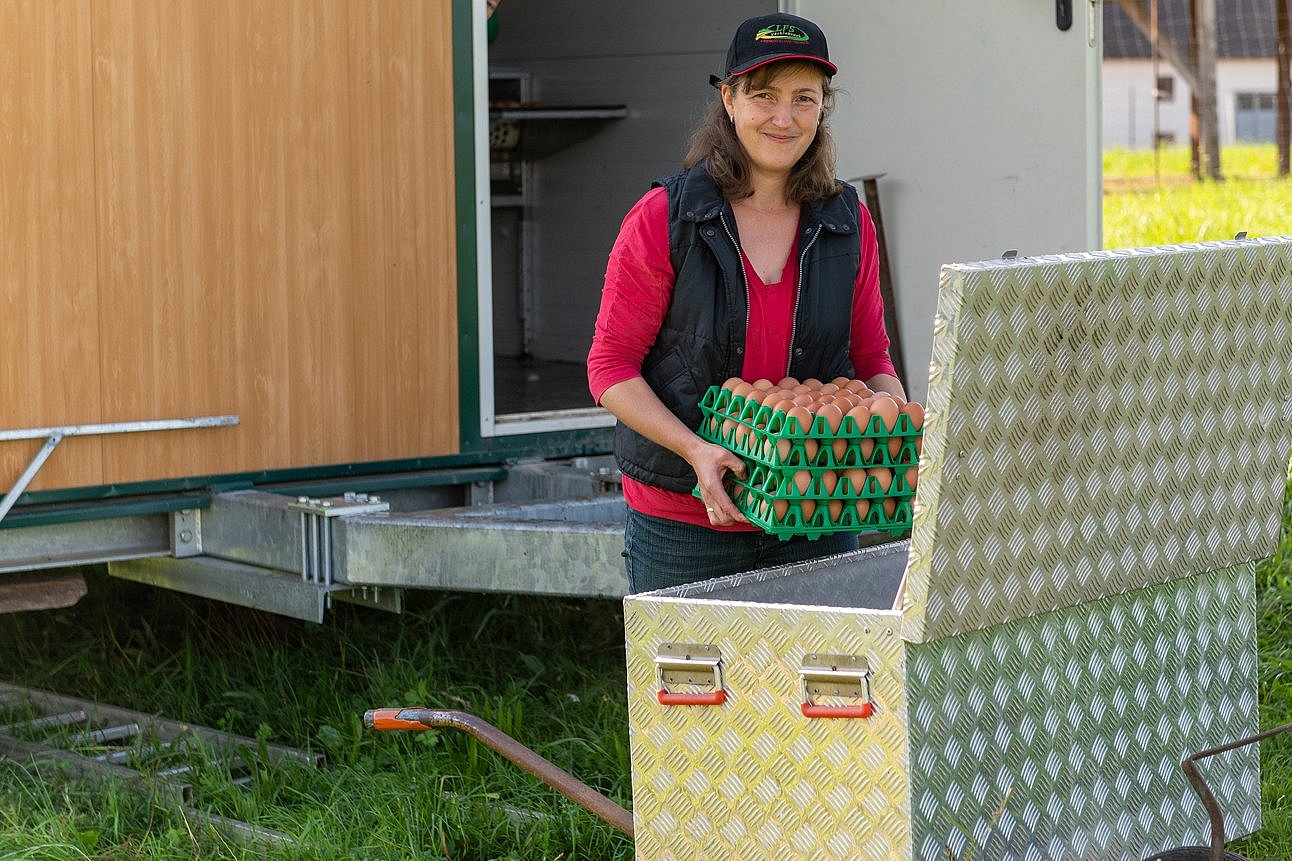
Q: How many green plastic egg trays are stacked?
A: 4